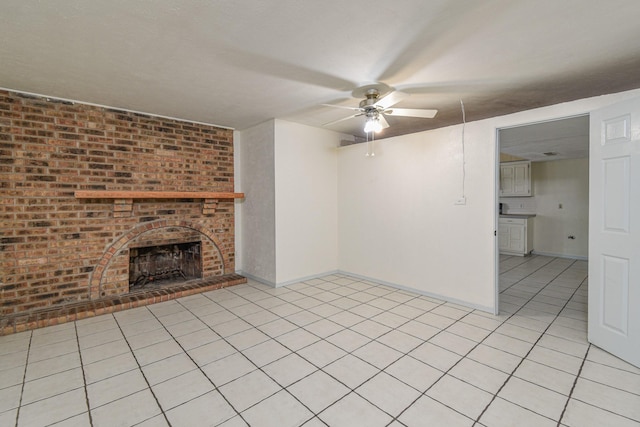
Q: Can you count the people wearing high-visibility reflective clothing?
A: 0